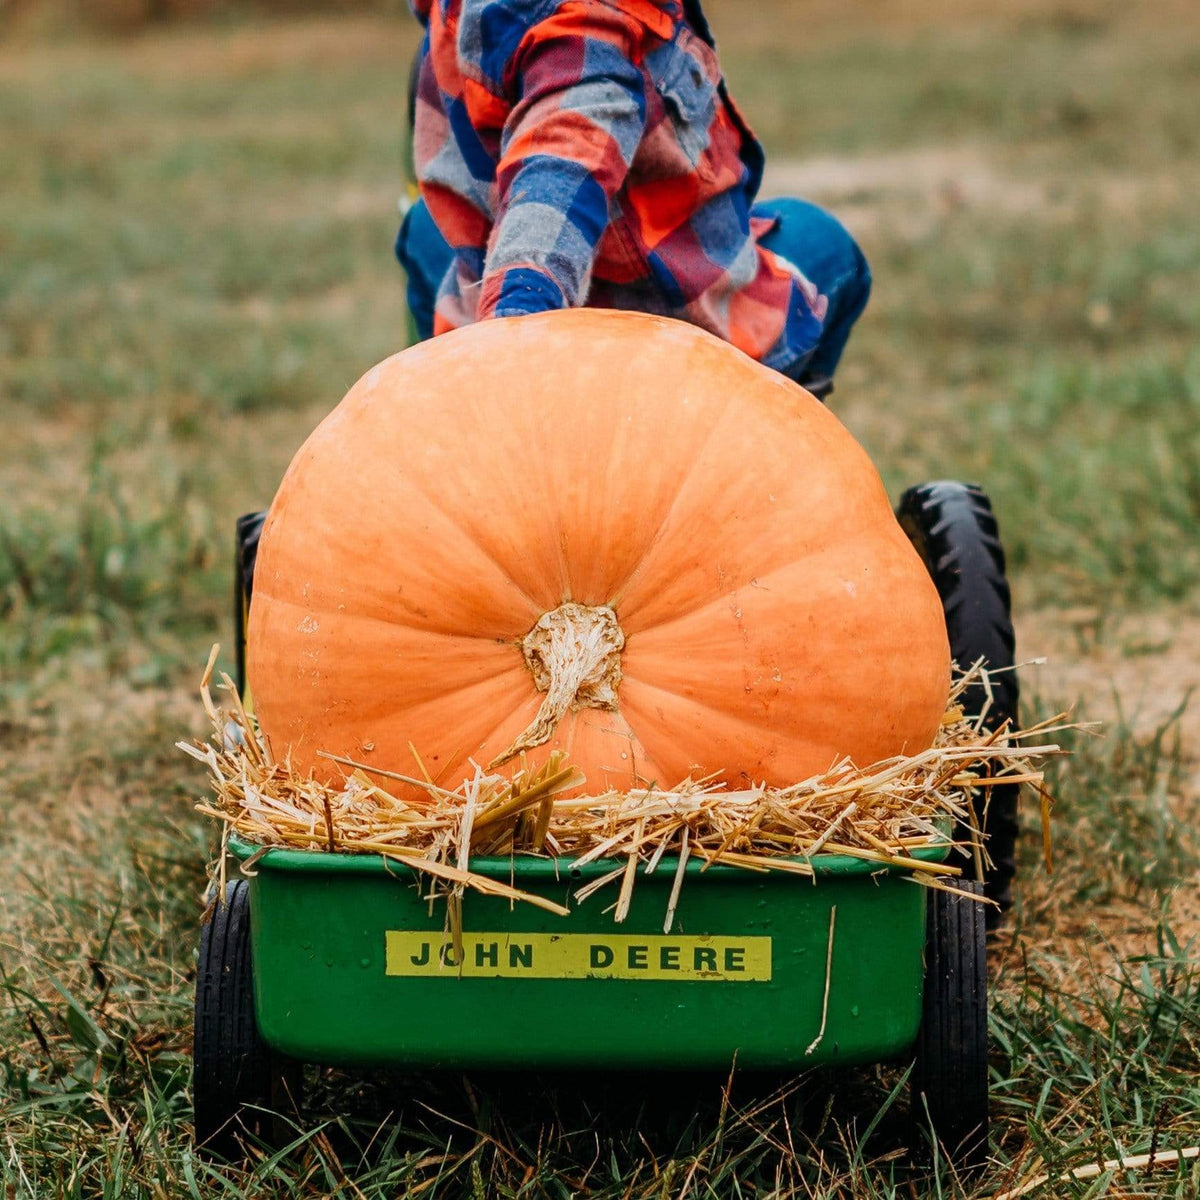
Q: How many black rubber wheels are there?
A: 4